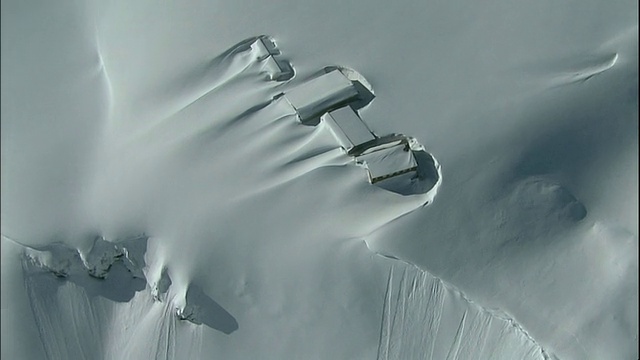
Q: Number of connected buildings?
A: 3